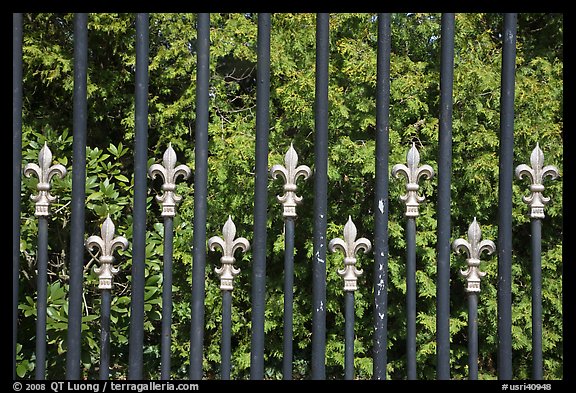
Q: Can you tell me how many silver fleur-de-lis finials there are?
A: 9